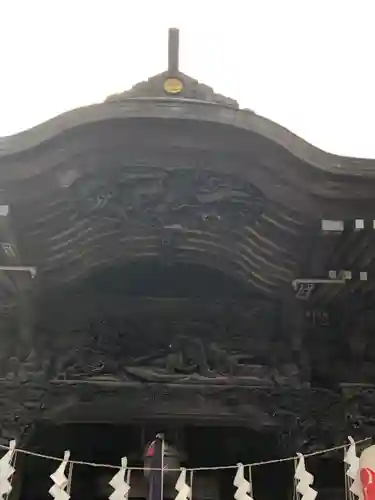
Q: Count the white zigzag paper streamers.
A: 7